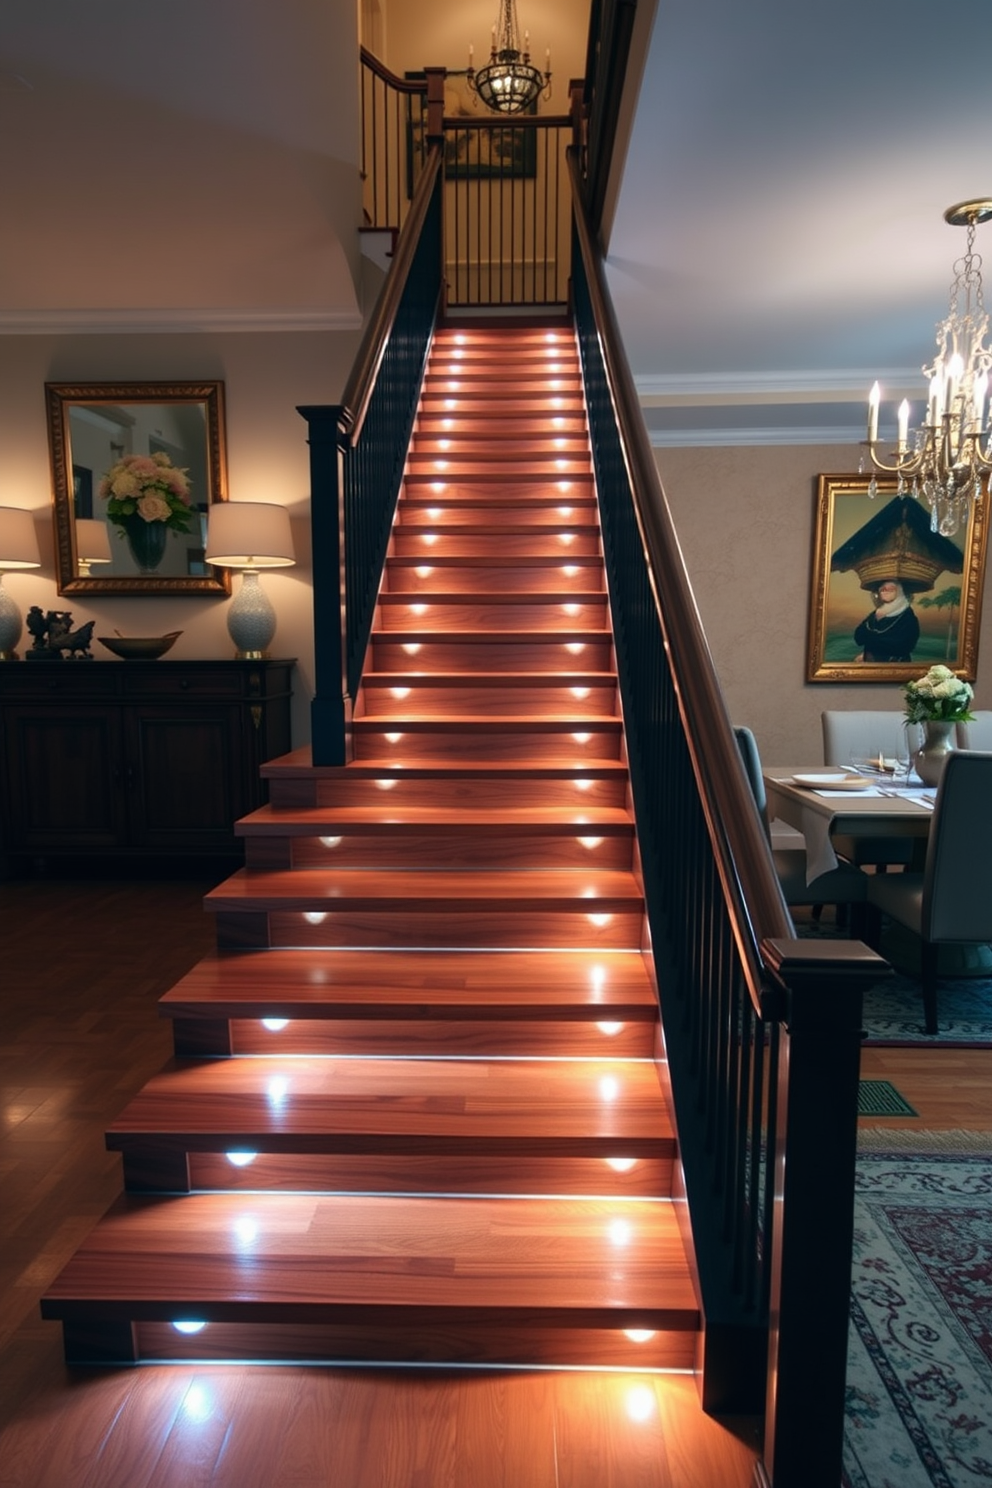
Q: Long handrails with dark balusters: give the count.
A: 2